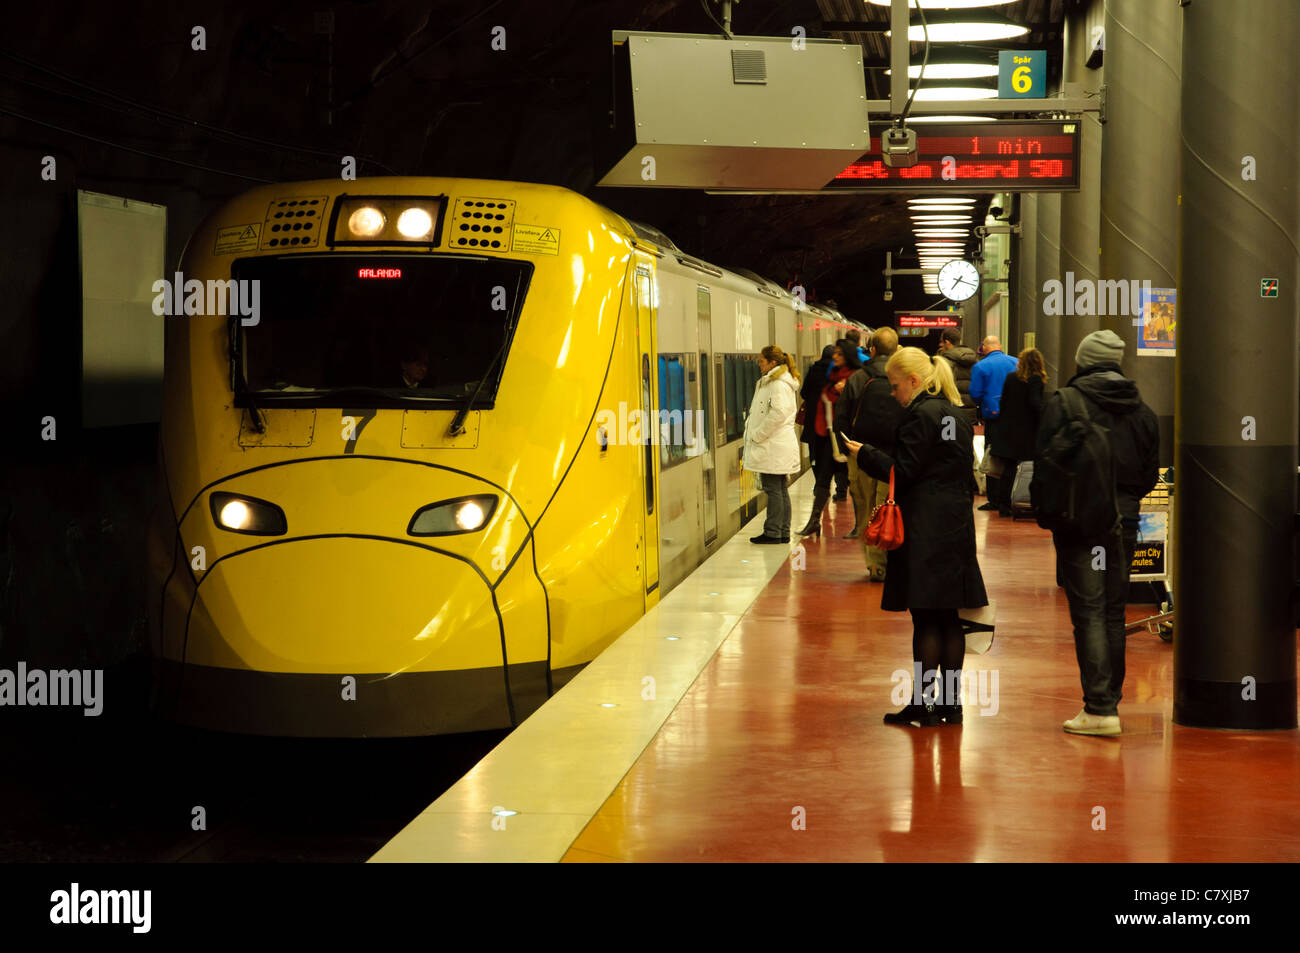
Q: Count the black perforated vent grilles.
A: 2